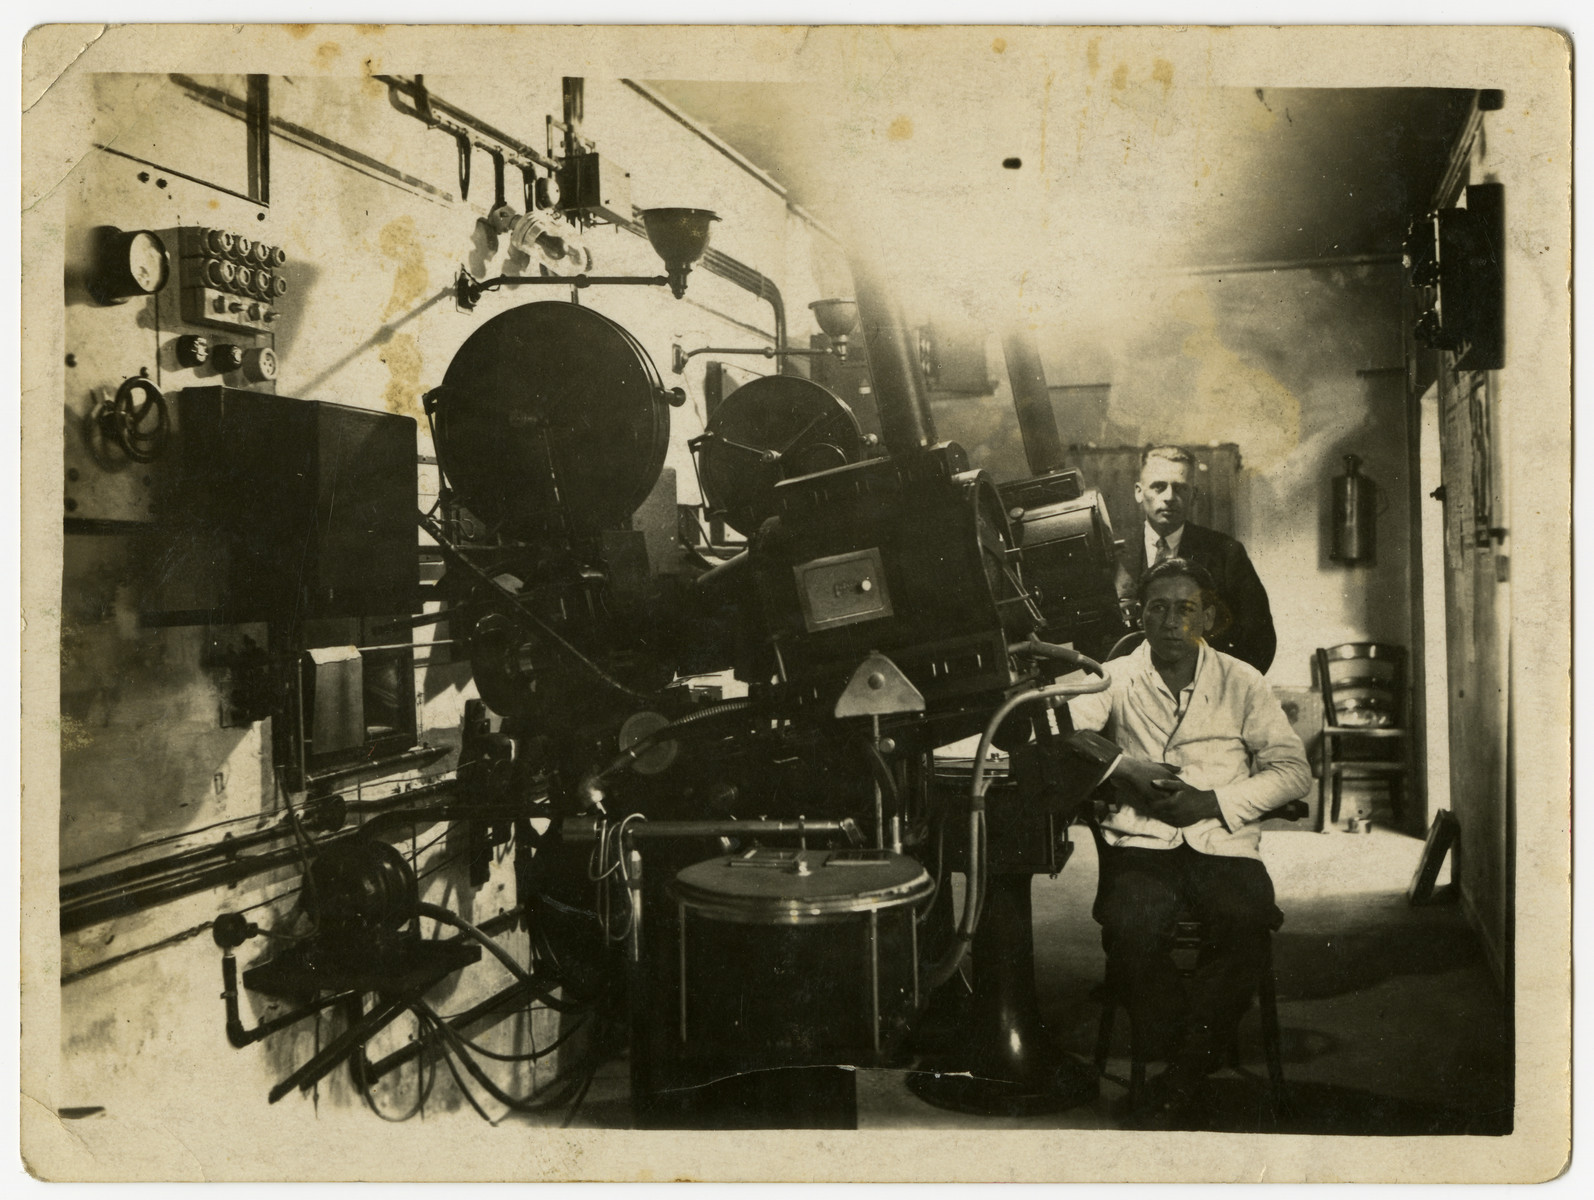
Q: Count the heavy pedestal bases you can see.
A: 1